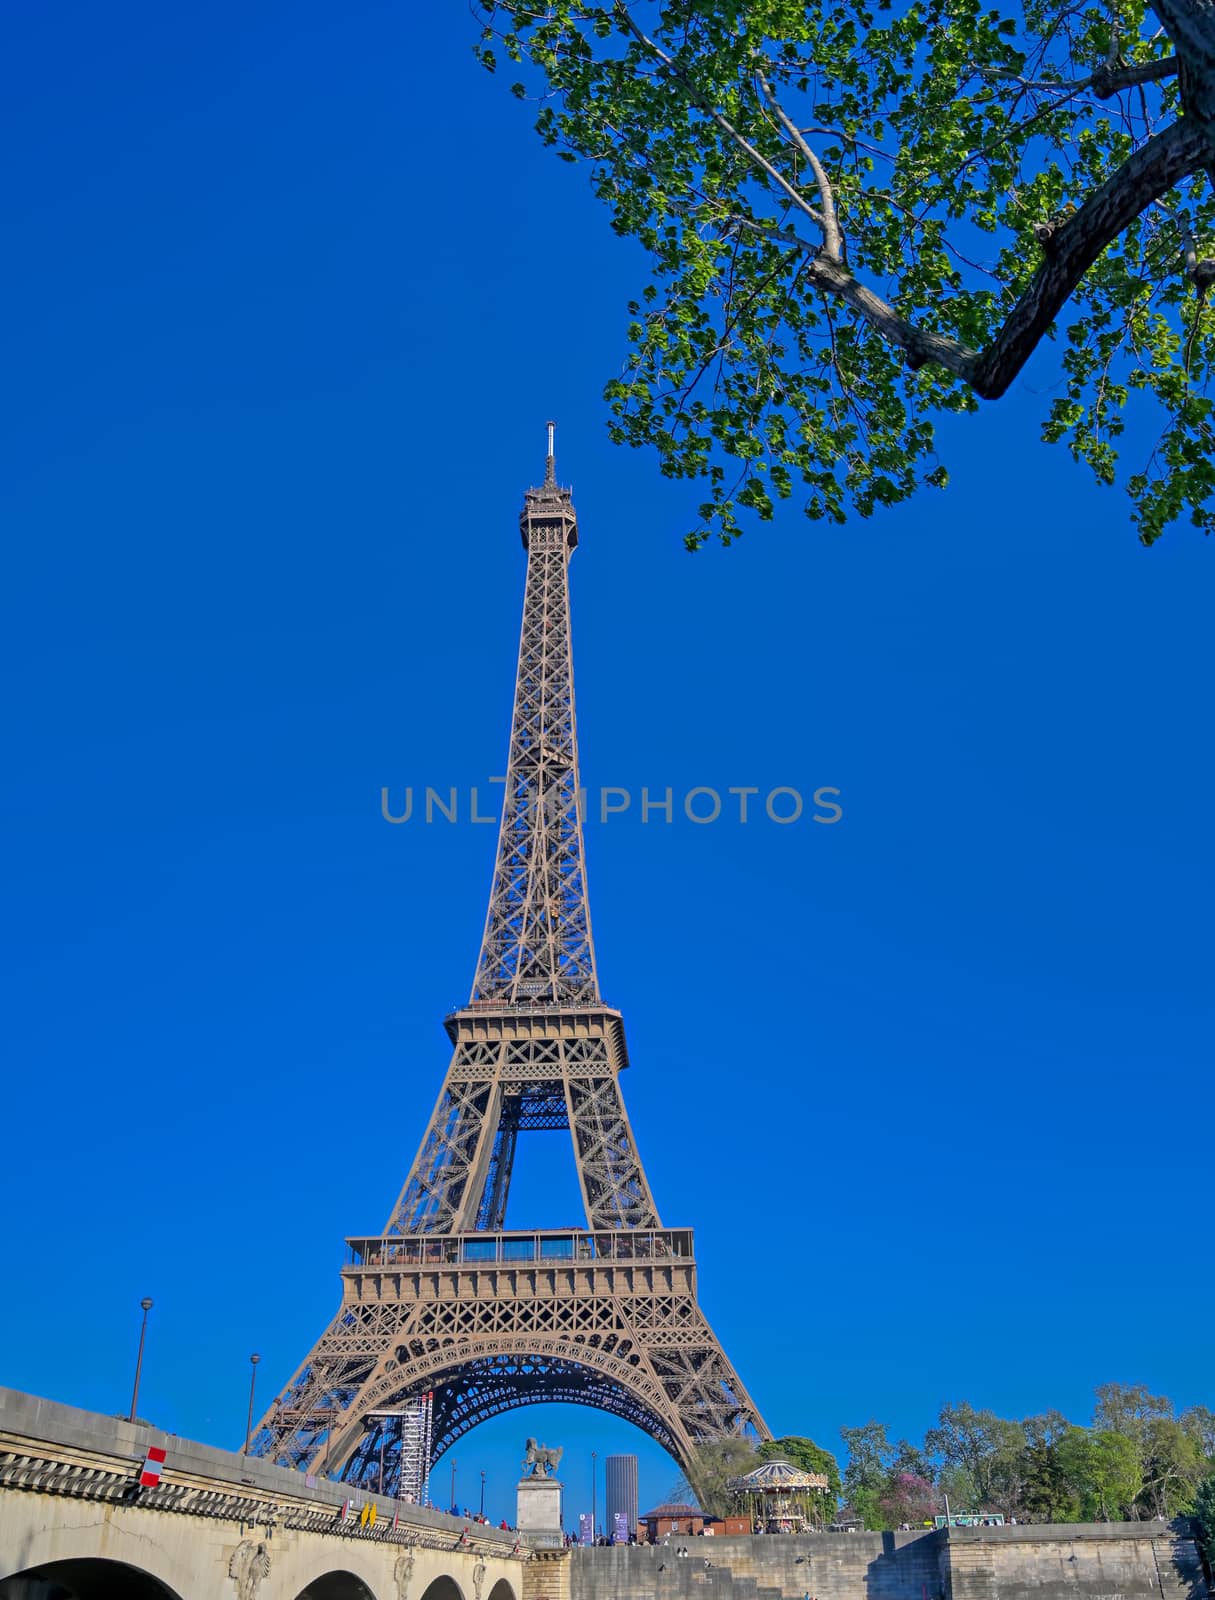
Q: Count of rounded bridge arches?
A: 4